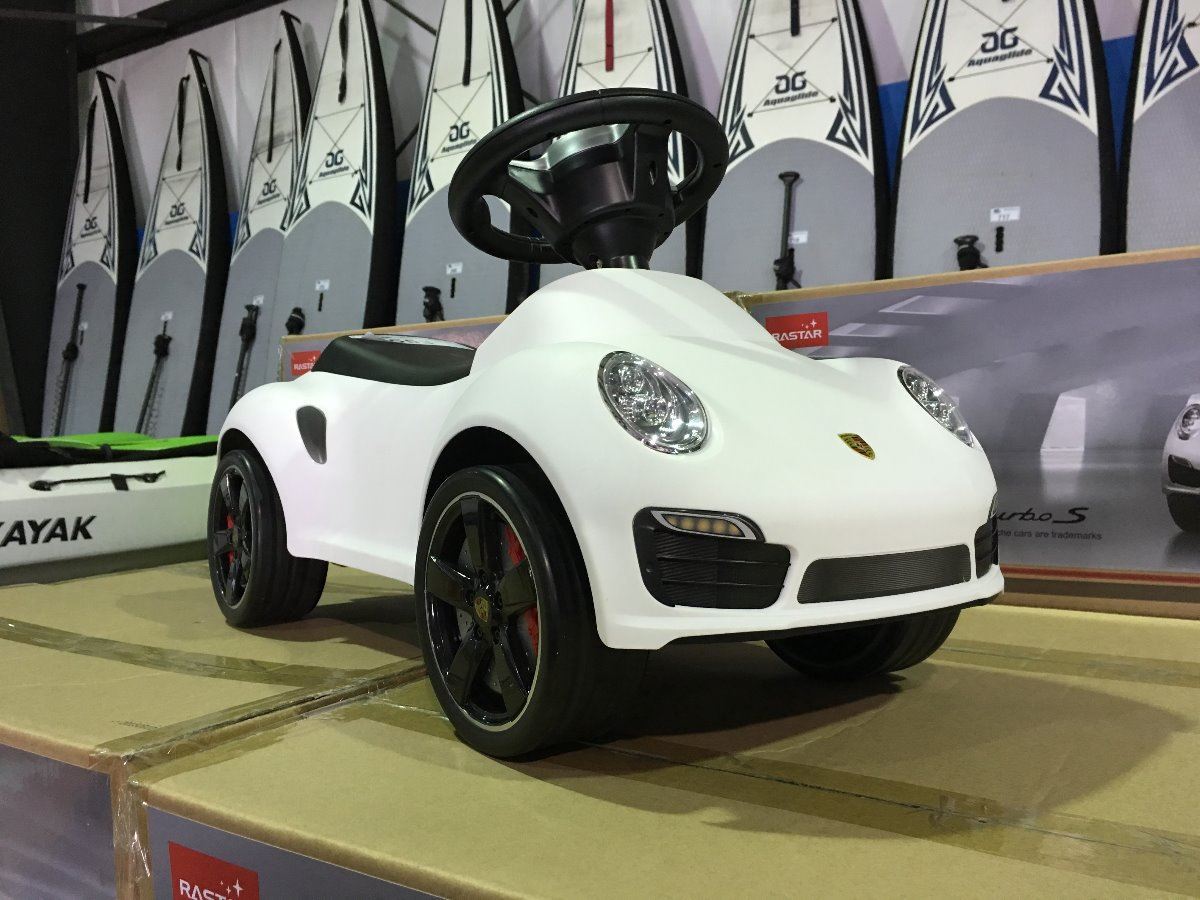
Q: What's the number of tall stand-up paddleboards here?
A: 9